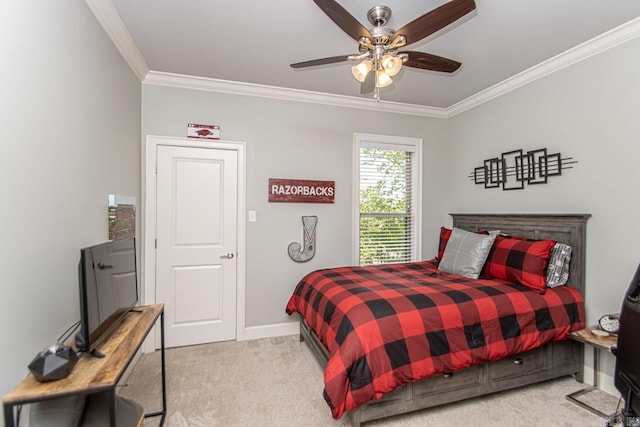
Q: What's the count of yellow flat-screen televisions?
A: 0